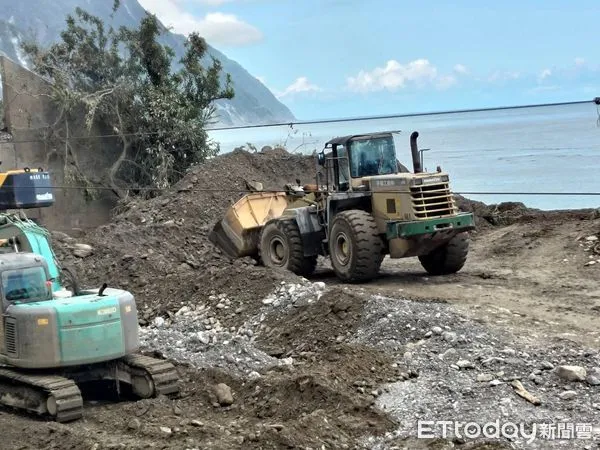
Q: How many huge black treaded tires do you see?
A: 3